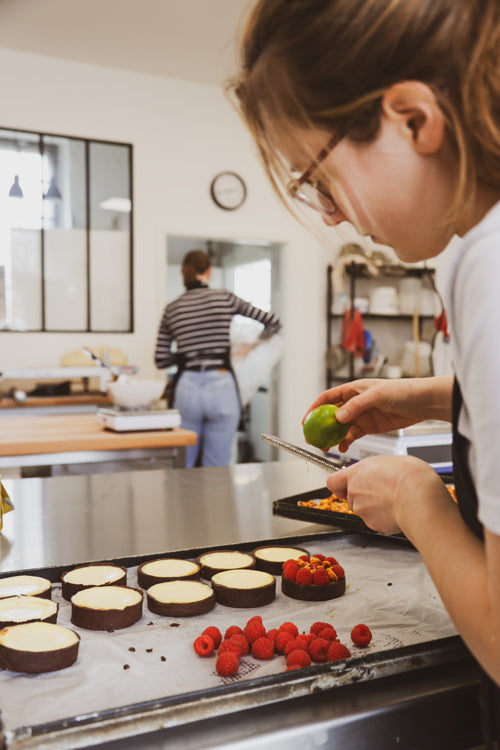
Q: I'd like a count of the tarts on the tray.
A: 11